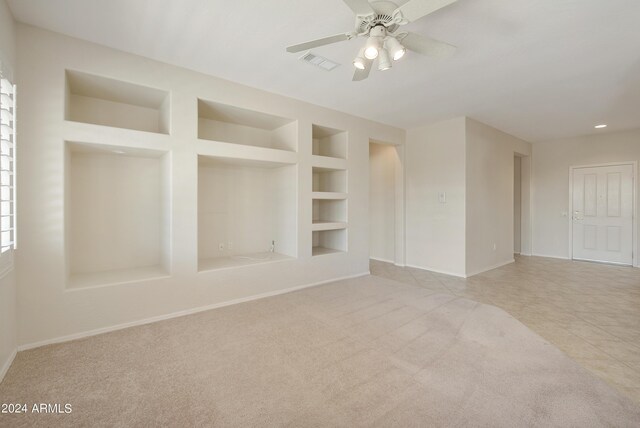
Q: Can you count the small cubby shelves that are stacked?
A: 4